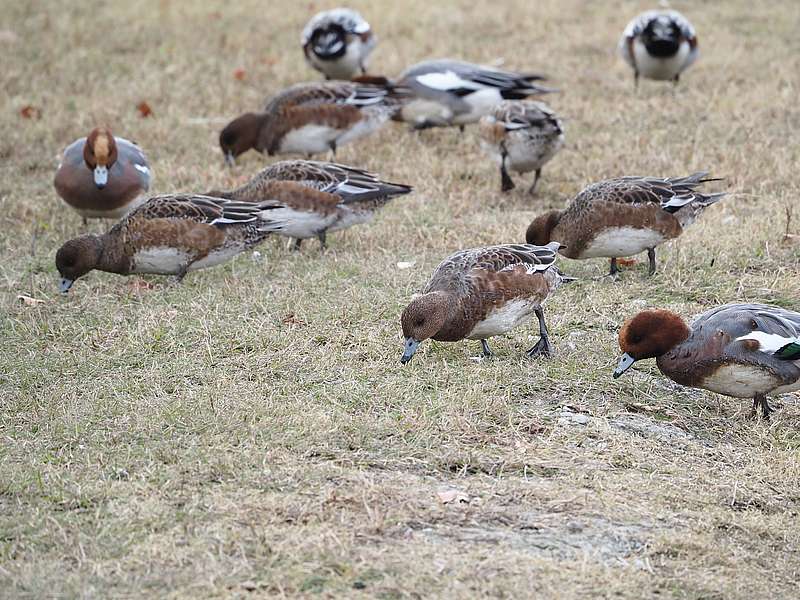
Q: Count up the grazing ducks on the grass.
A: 11